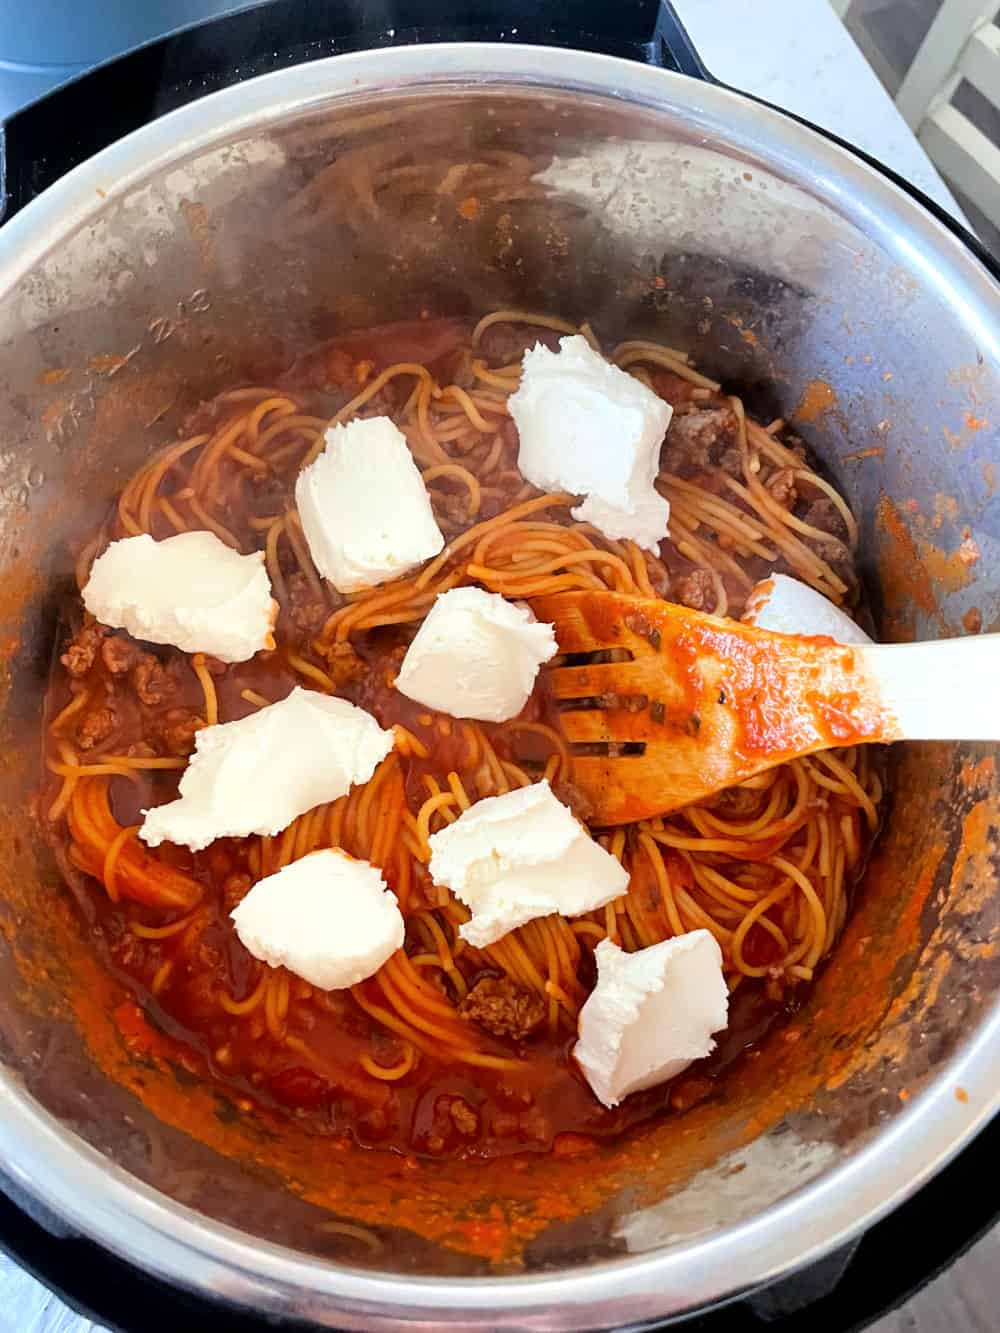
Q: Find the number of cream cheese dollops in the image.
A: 9